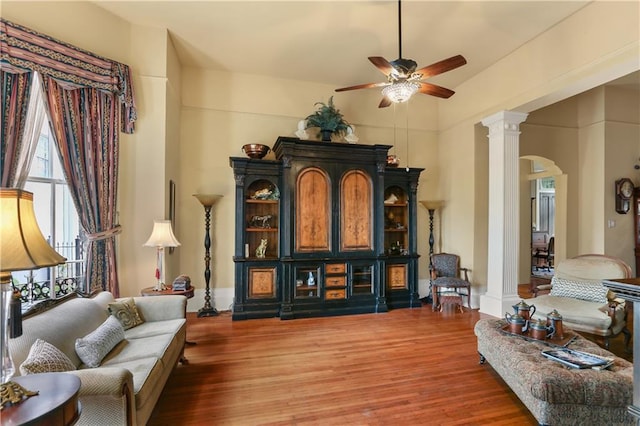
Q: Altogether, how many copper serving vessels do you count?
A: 4